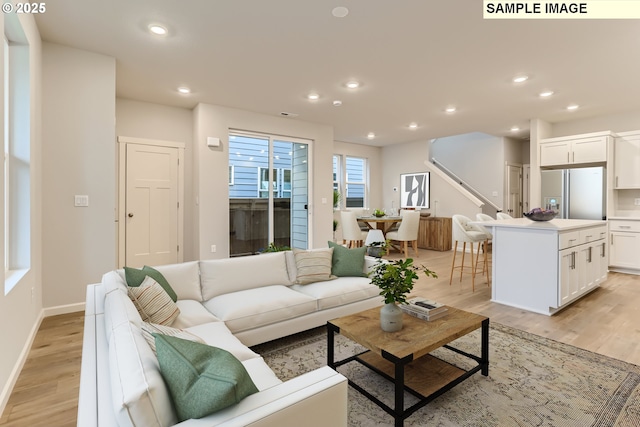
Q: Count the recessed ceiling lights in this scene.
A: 11